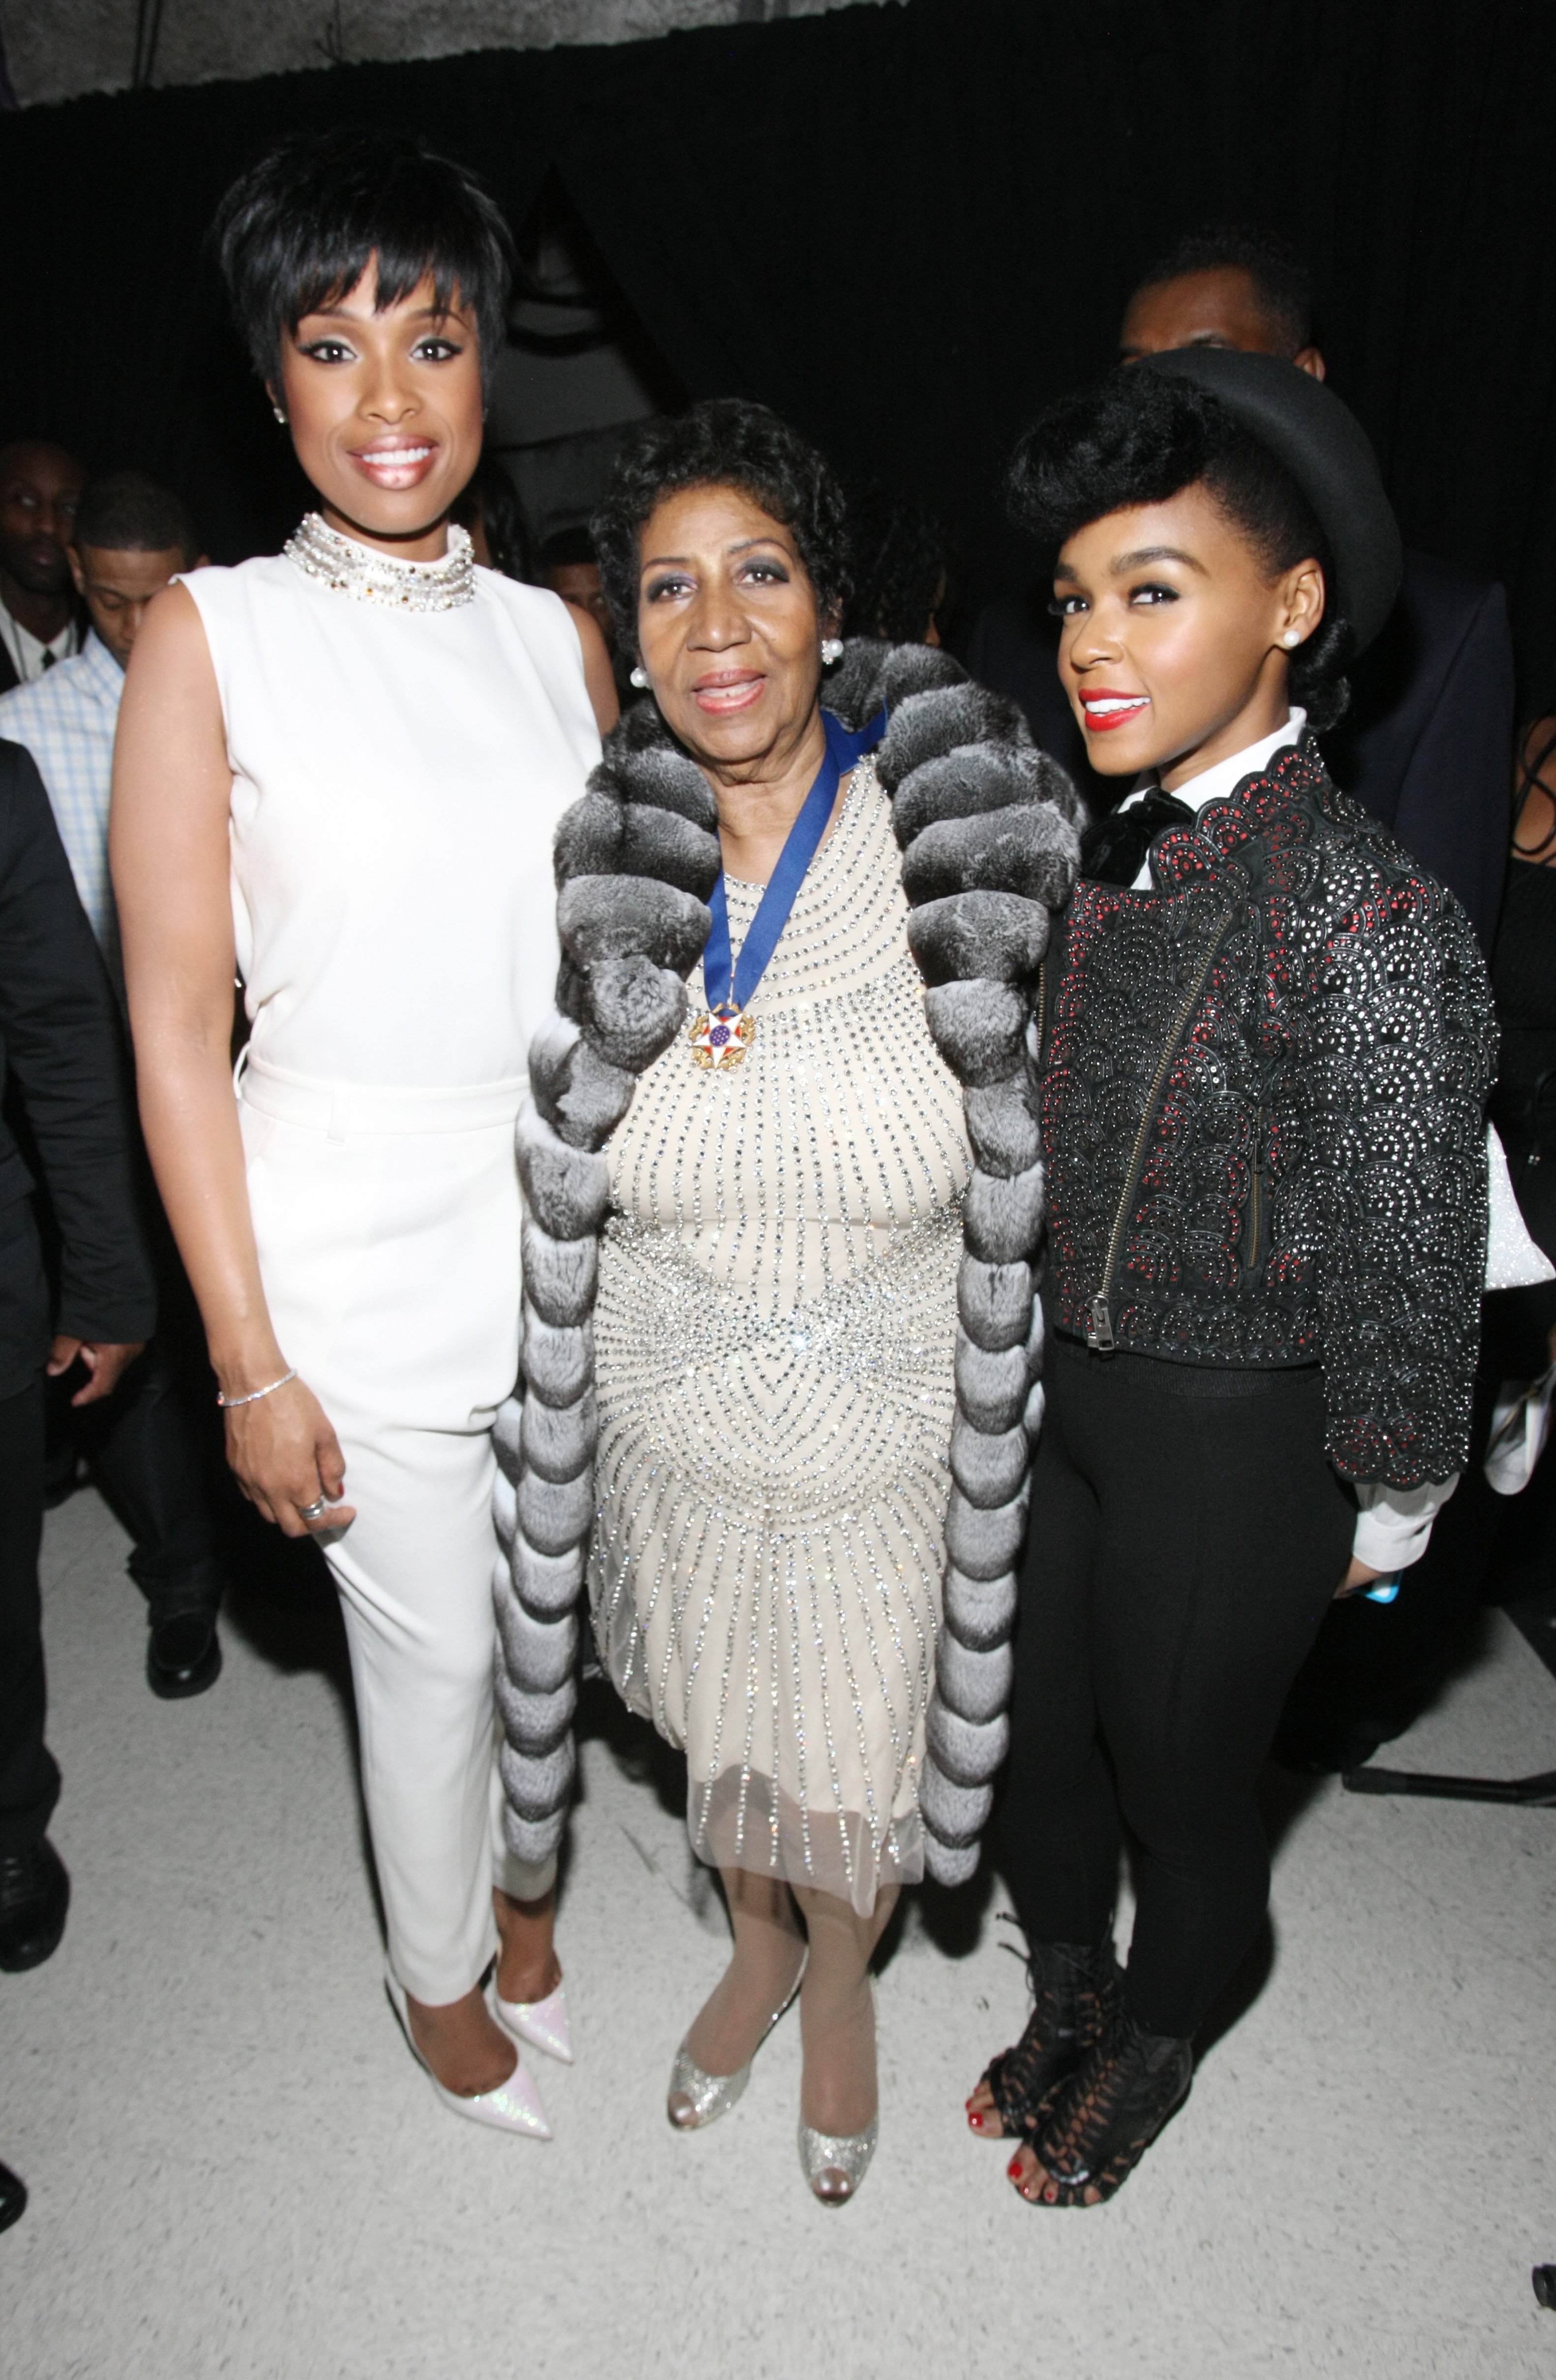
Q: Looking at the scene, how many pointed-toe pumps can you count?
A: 2